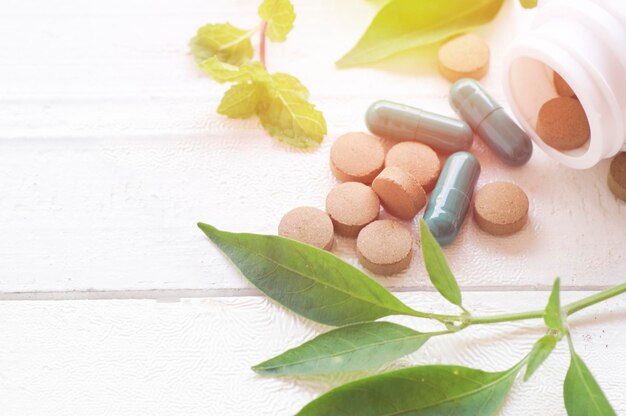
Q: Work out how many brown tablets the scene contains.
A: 11